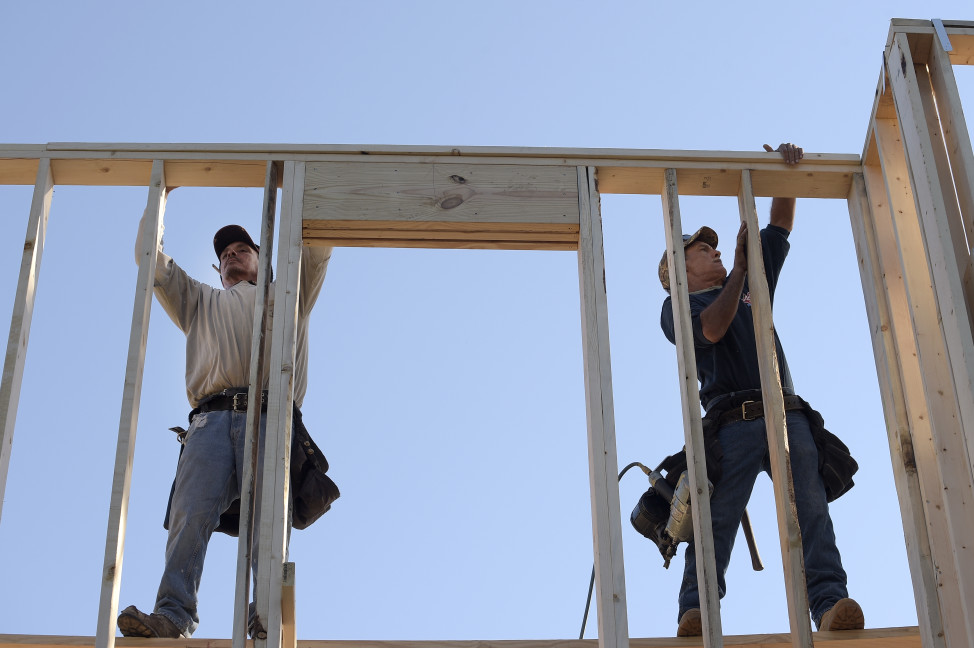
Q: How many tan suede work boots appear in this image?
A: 2